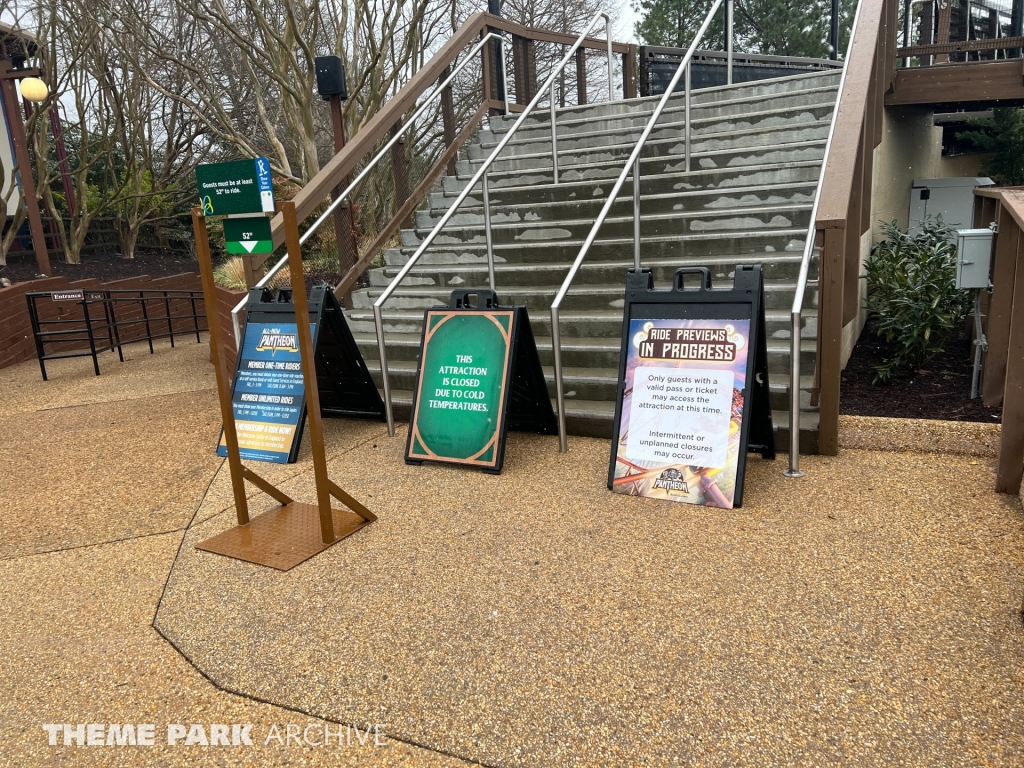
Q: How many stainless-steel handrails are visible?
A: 4